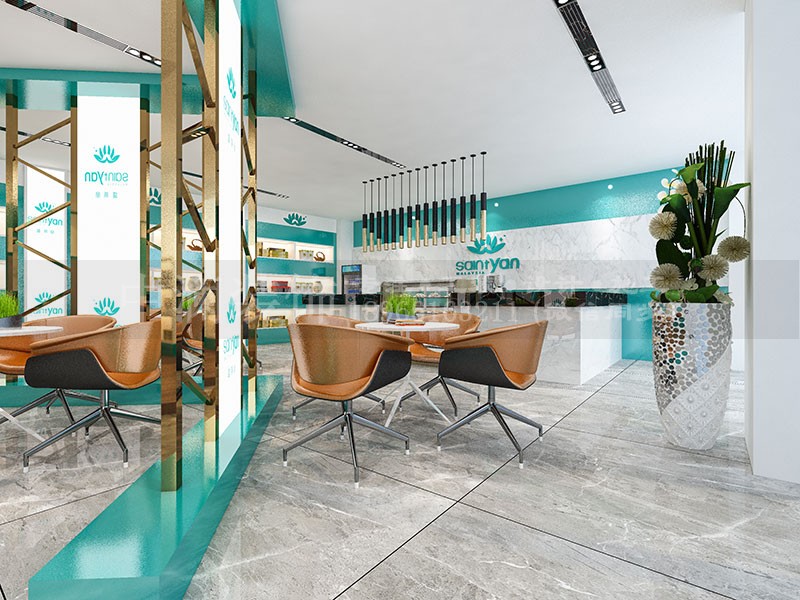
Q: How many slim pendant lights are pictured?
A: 15